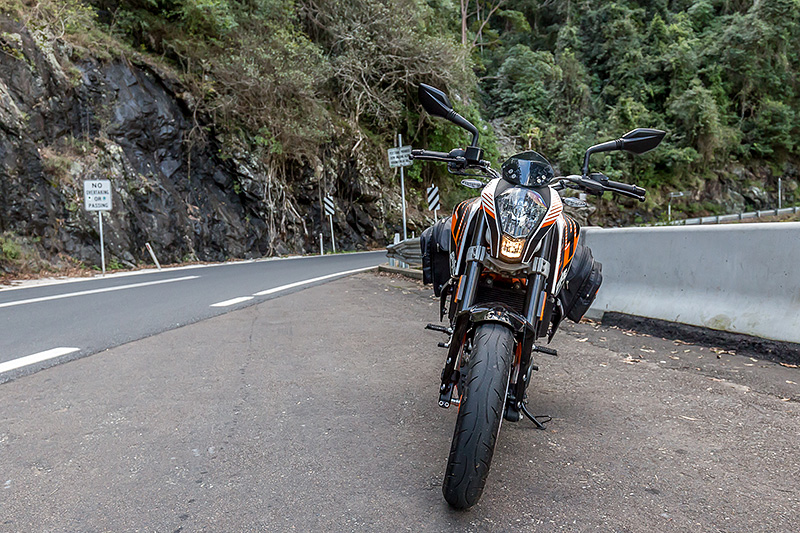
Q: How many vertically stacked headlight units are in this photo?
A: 2